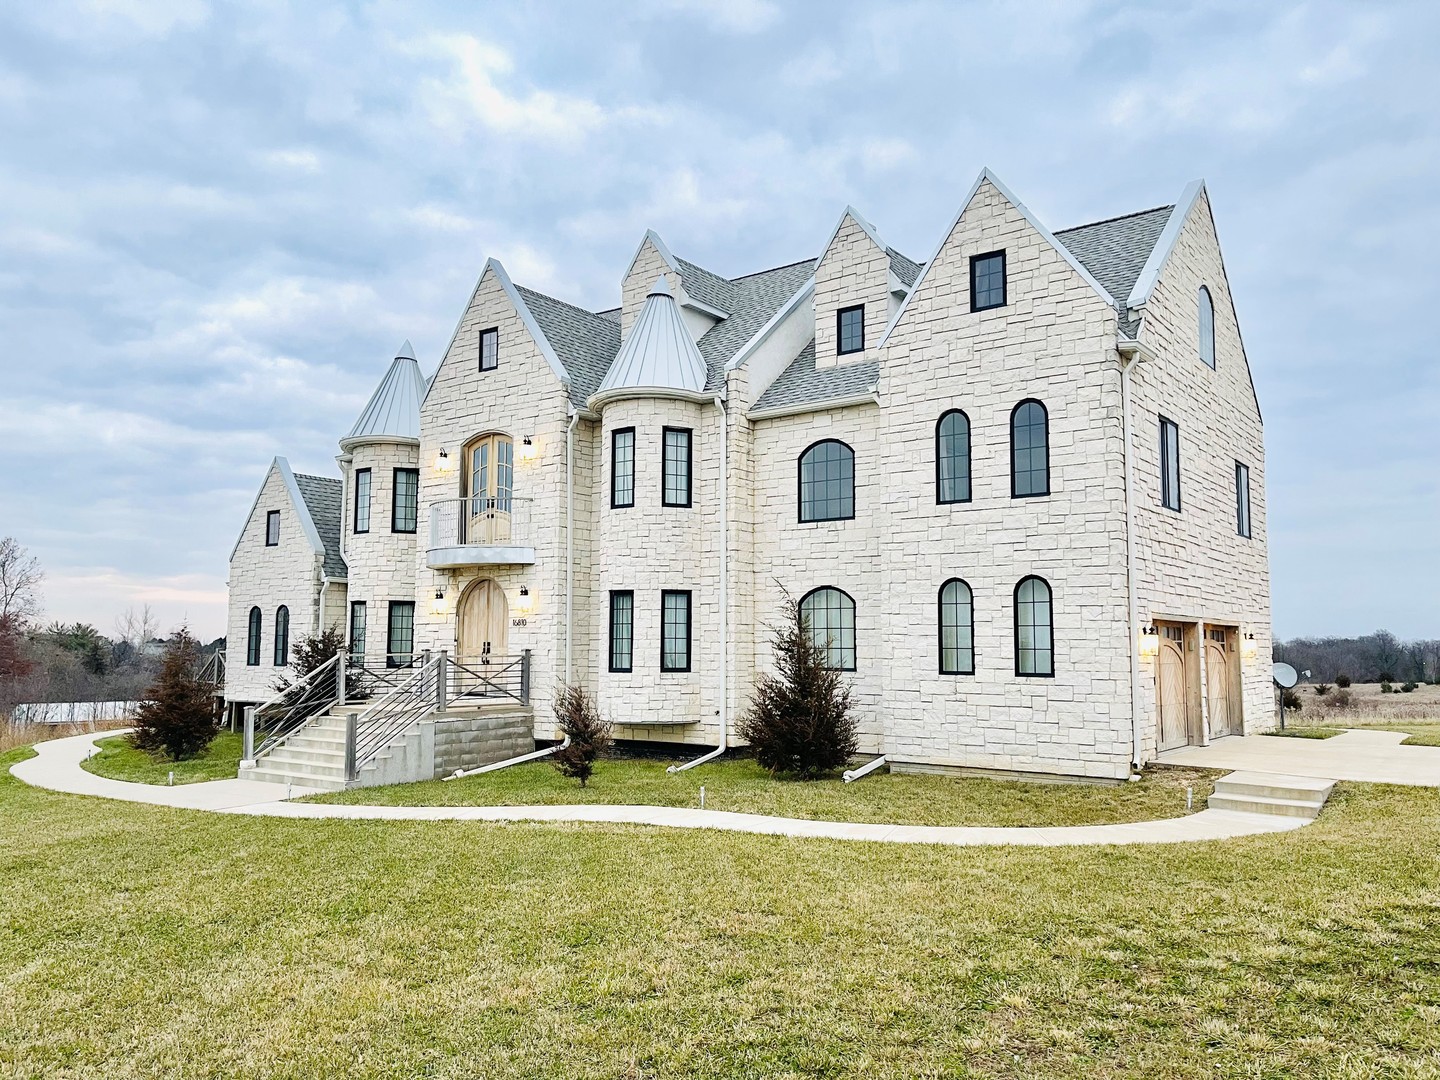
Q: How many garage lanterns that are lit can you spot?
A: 2